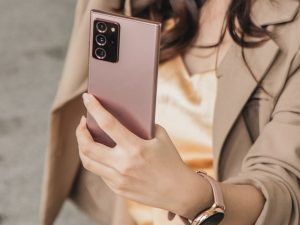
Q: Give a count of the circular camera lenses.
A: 3